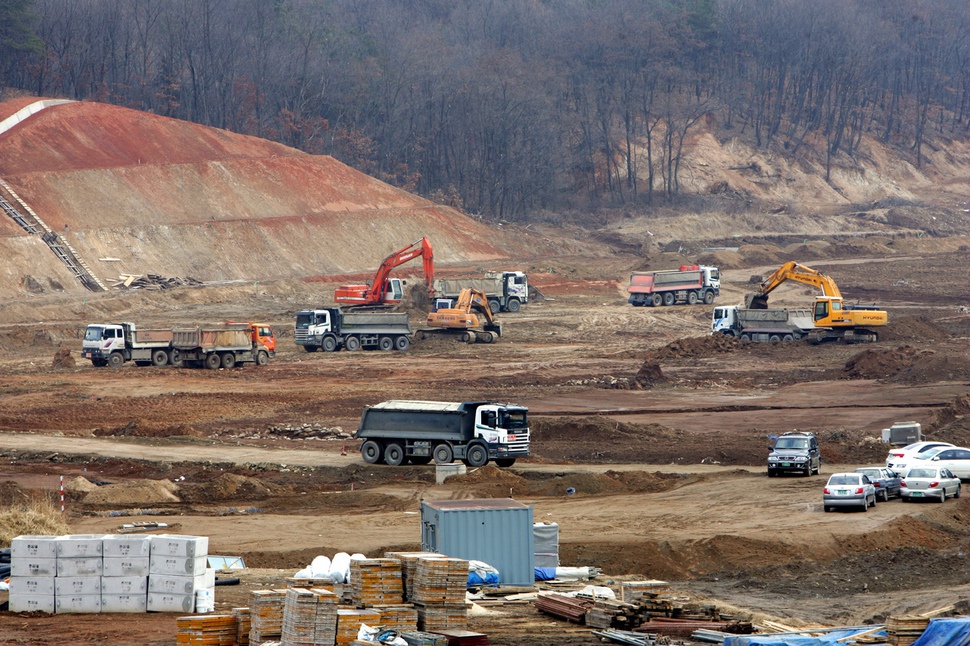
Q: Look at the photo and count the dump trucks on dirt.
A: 7